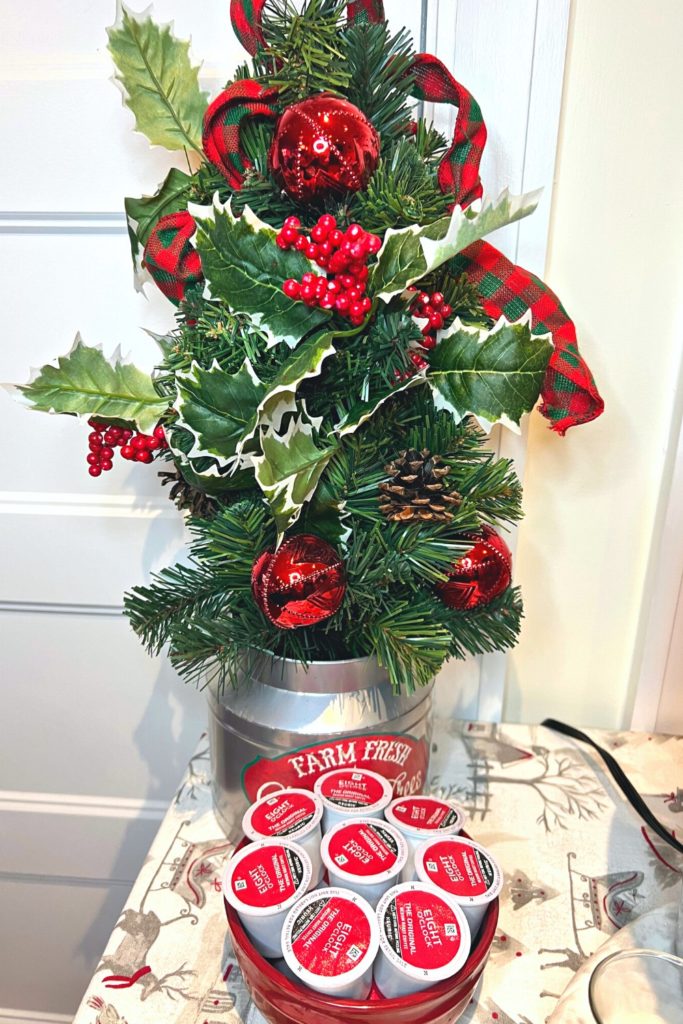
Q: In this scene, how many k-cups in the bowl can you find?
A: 8